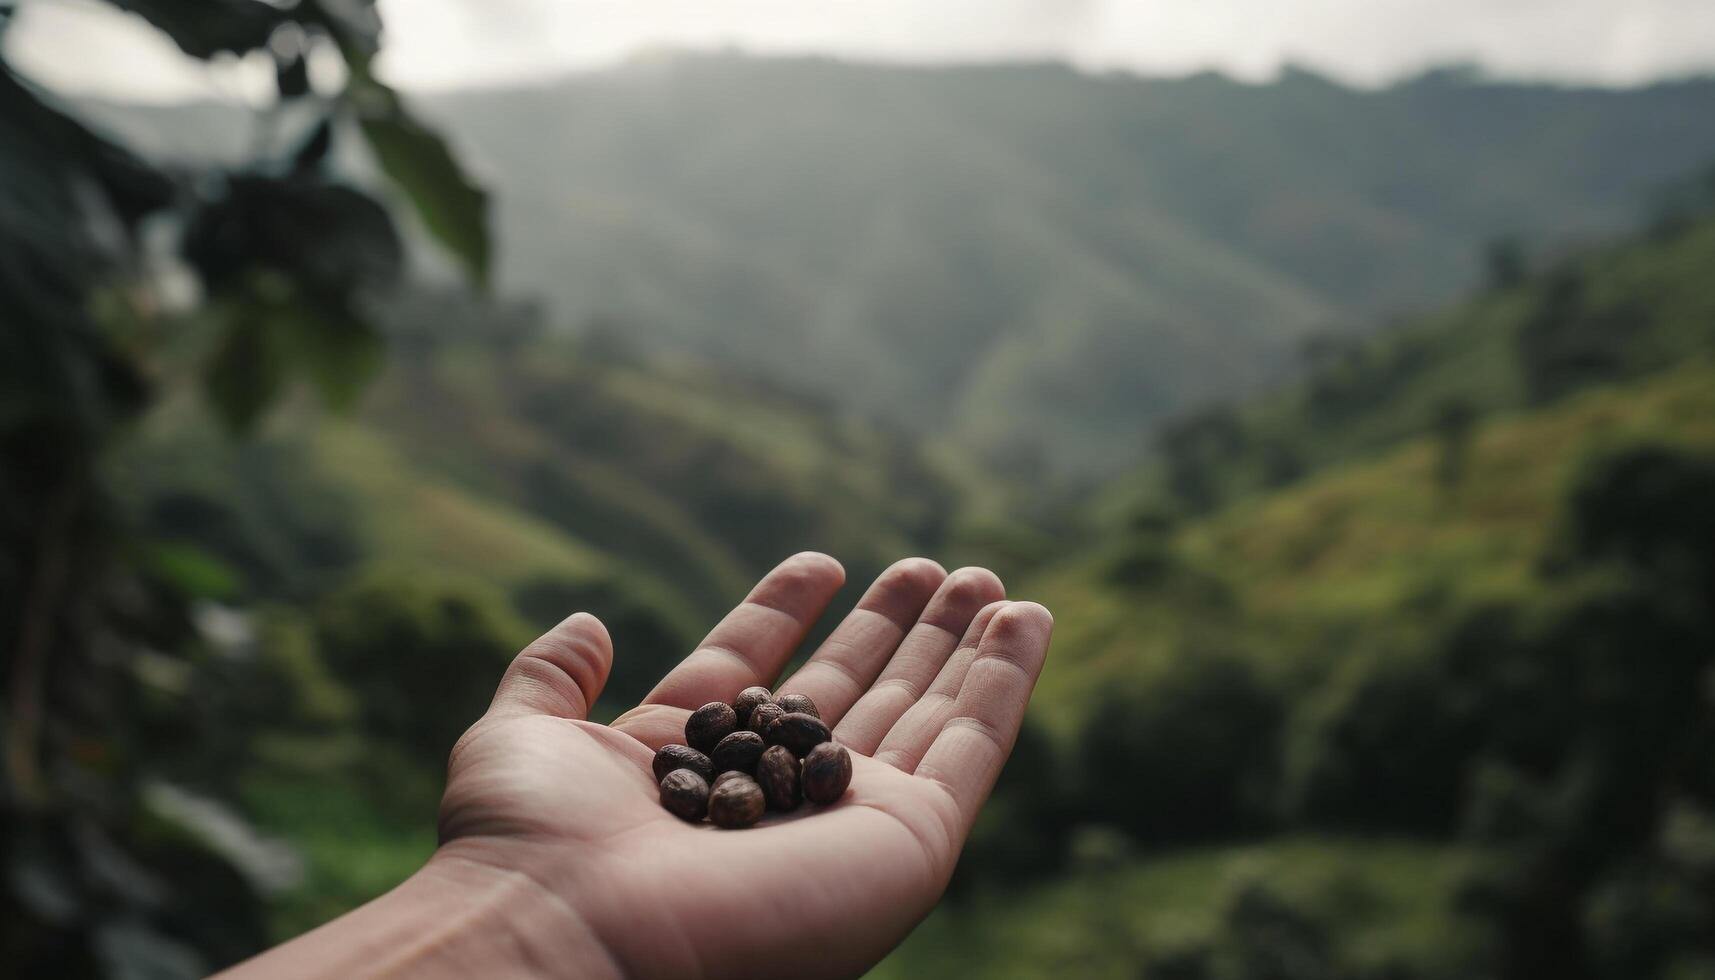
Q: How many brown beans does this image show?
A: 11